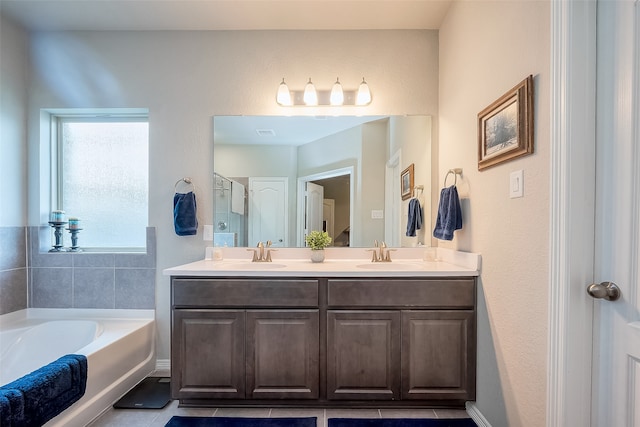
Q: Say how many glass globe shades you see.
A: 4